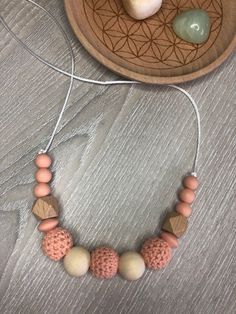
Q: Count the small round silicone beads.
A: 6